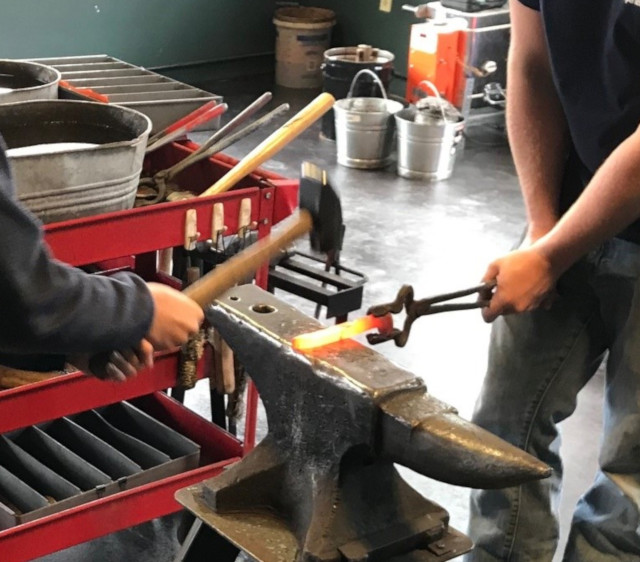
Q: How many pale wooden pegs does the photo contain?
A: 3